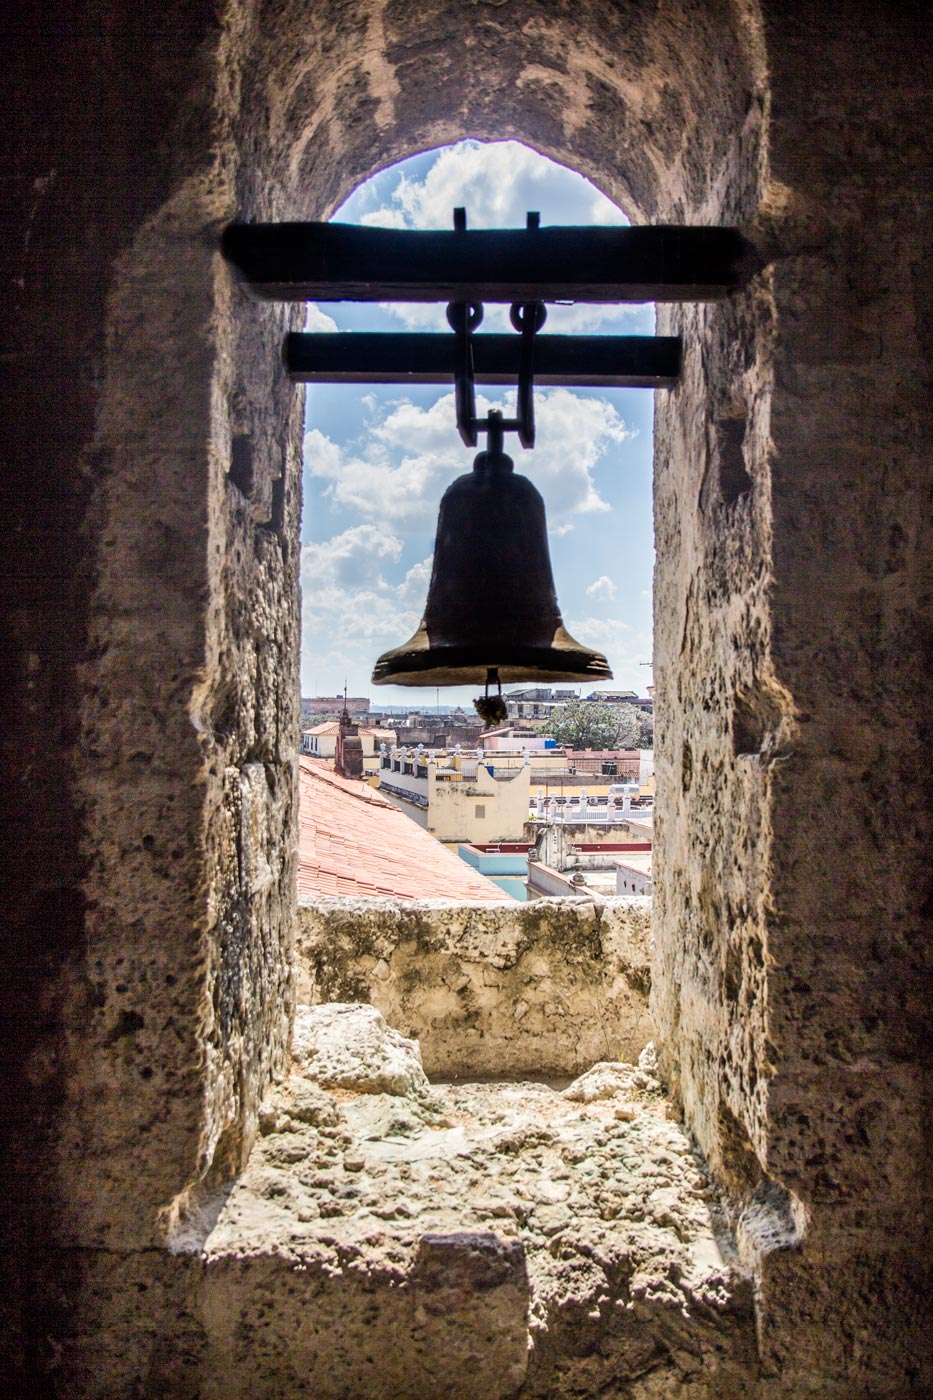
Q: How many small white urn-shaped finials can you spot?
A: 15